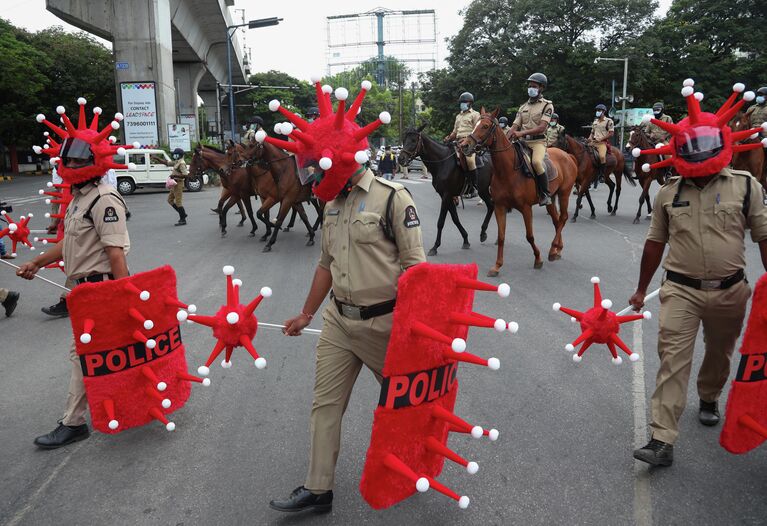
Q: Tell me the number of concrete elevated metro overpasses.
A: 1